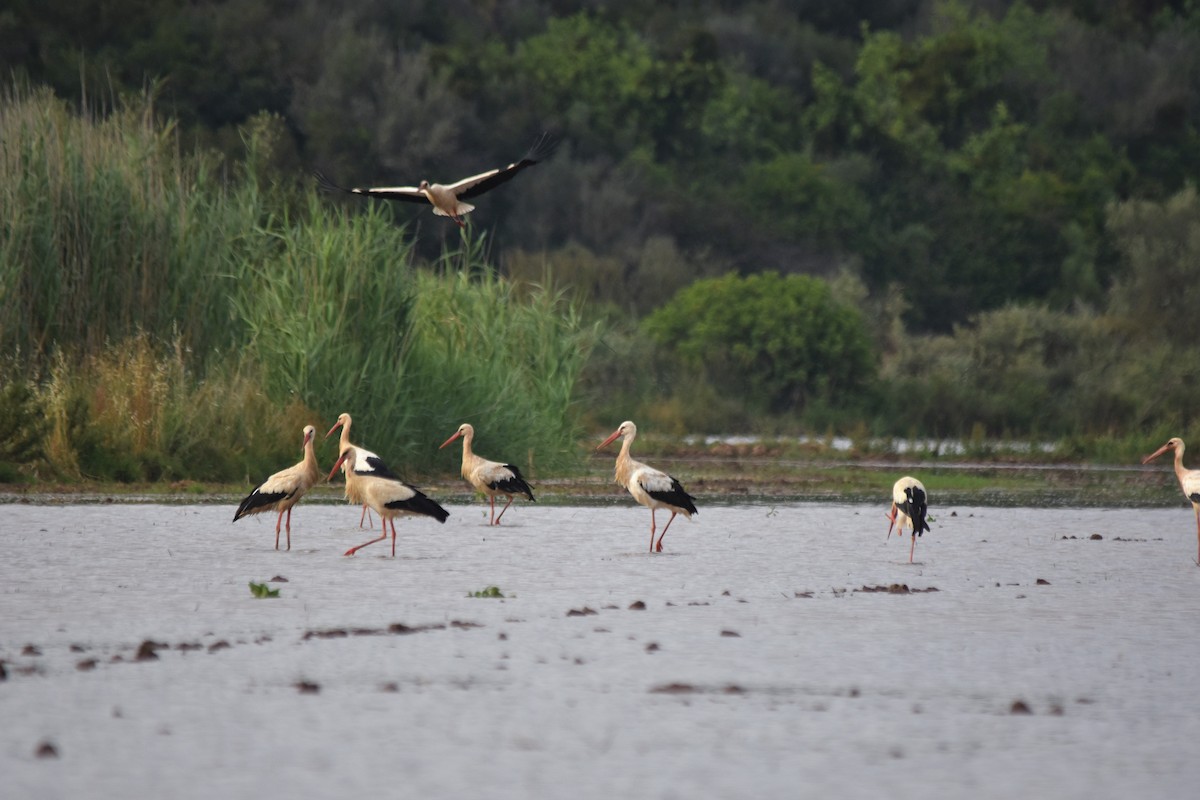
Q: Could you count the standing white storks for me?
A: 7